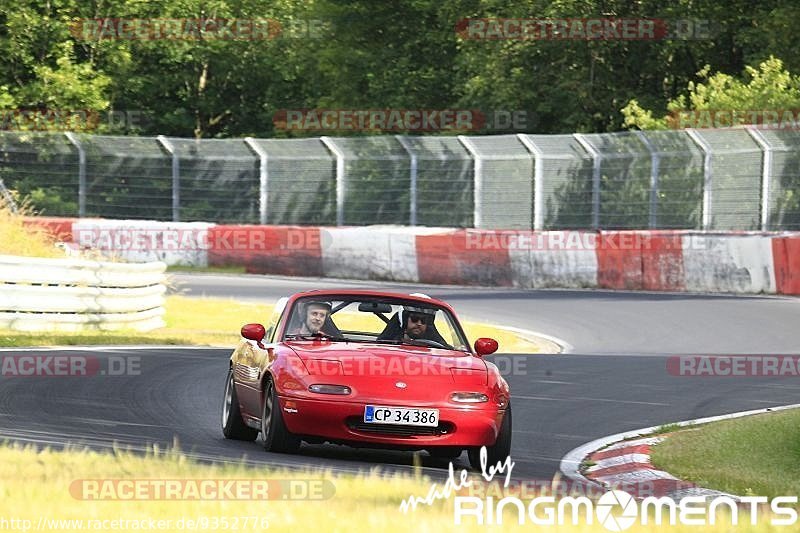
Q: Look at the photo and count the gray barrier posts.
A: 11